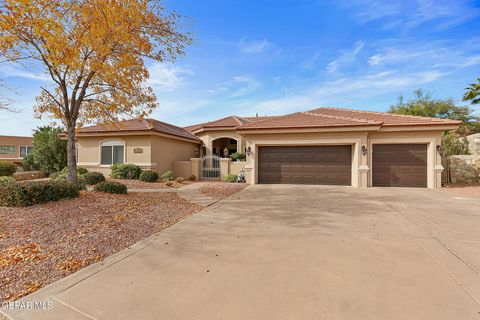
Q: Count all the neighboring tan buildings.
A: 1